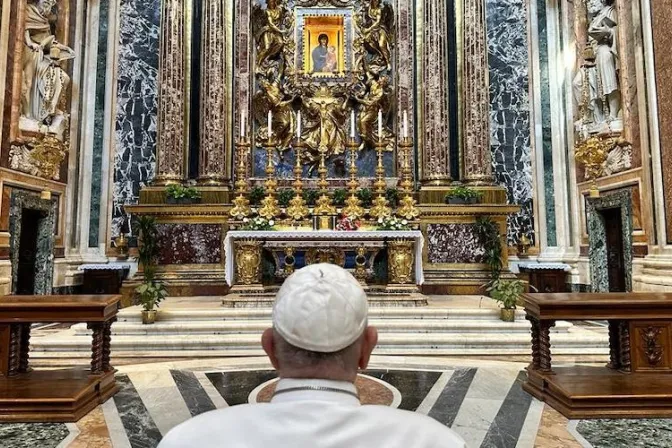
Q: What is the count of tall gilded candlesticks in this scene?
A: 6